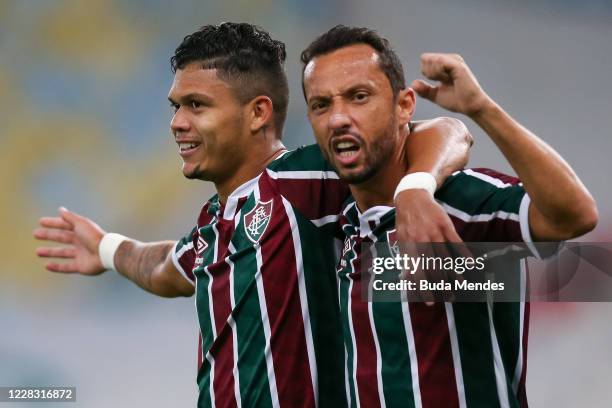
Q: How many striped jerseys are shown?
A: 2